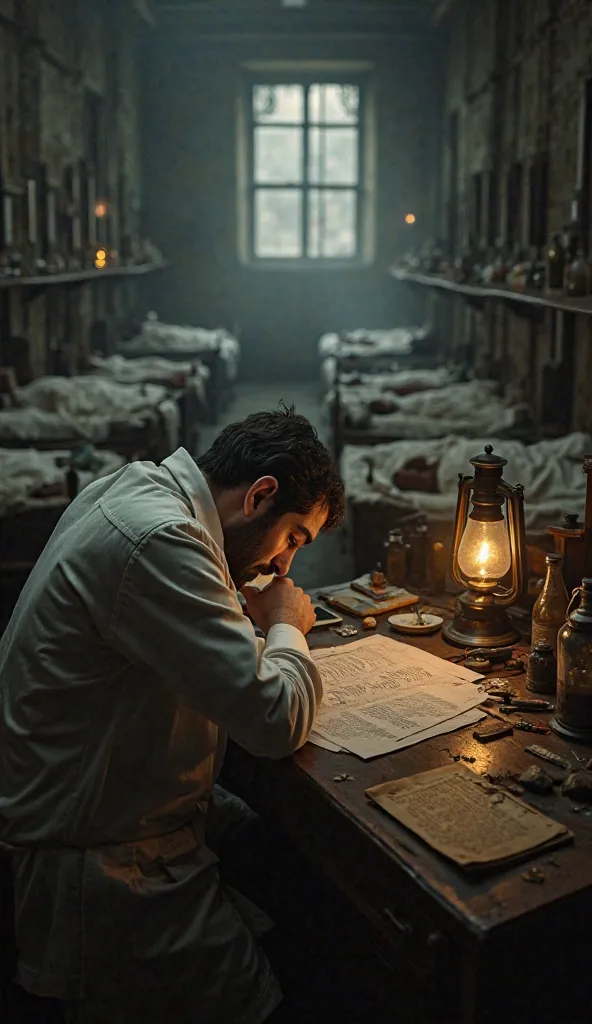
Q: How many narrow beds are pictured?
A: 8